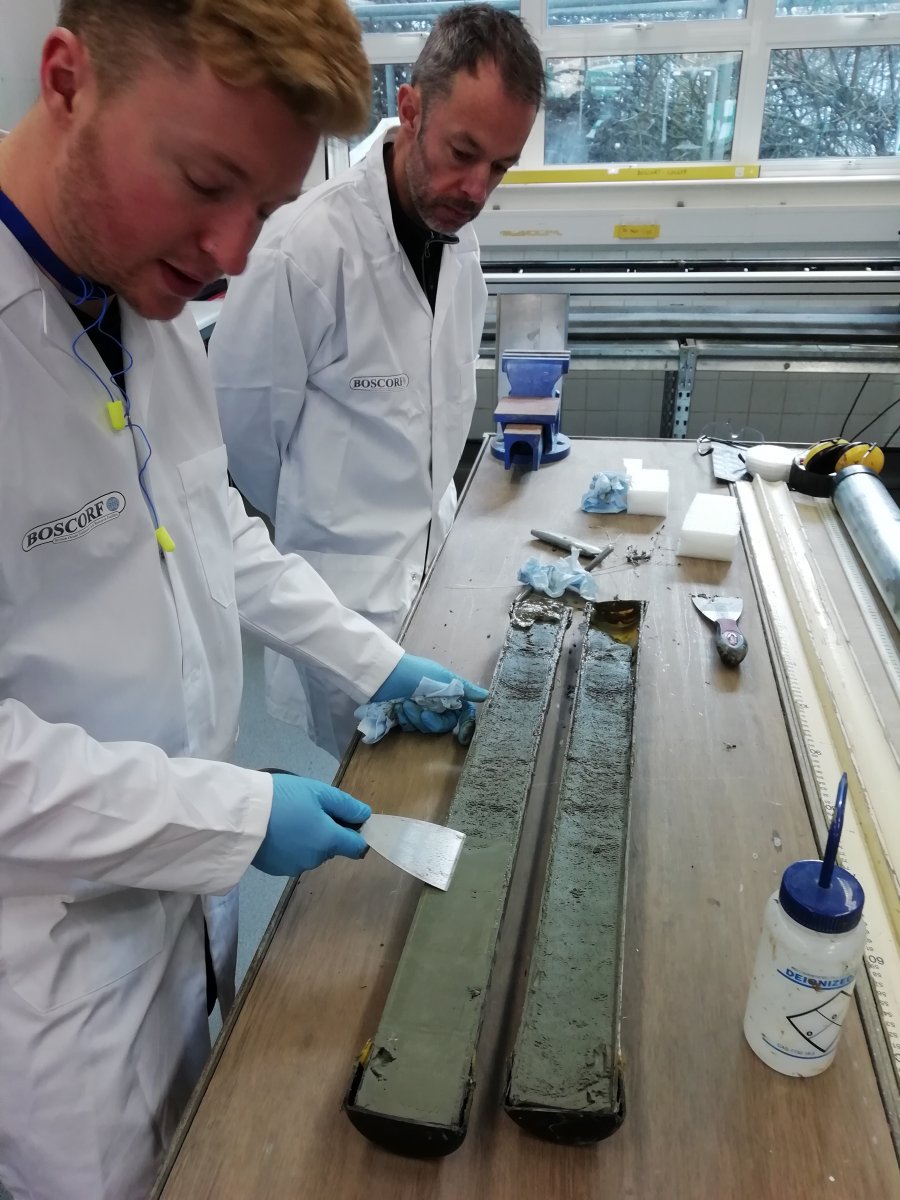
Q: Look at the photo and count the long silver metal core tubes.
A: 1